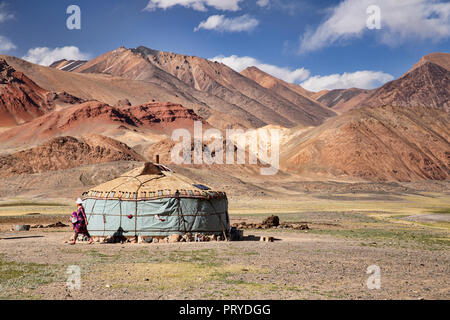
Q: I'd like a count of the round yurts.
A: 1